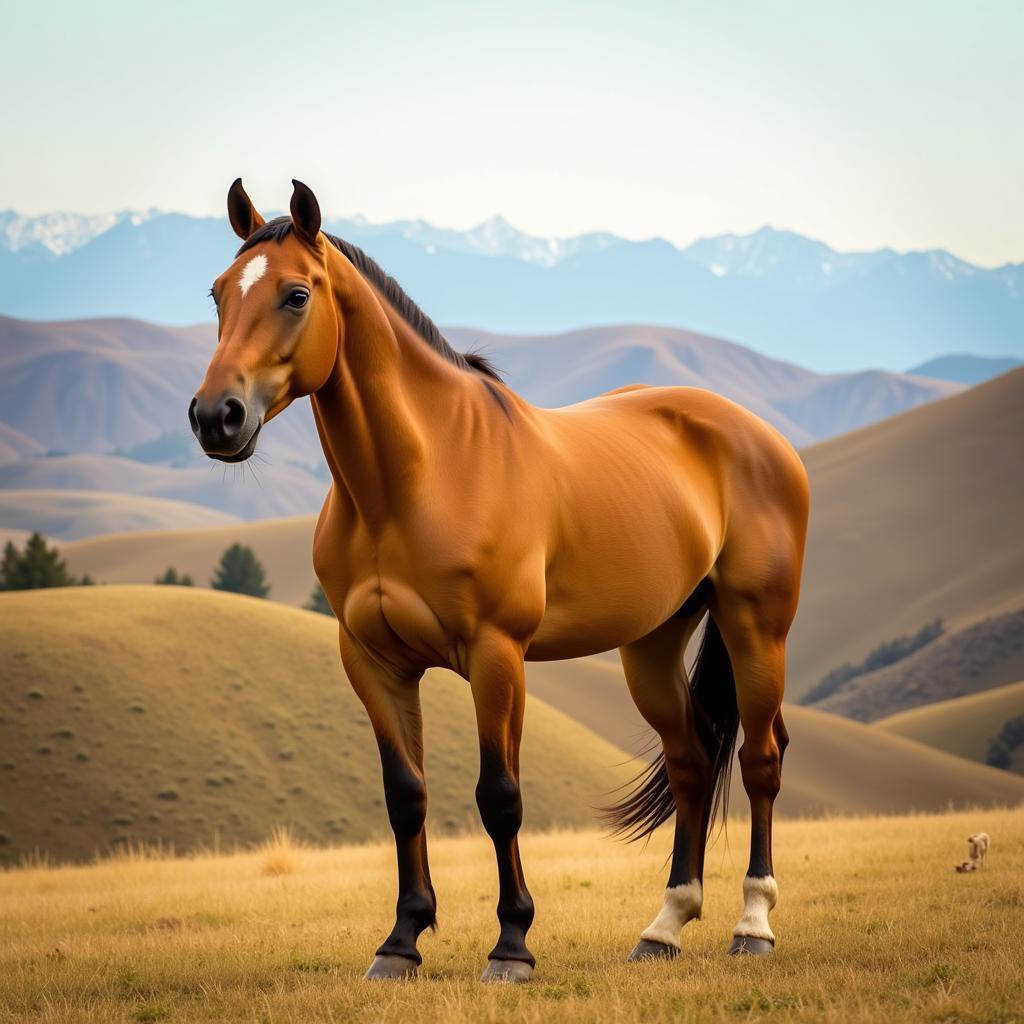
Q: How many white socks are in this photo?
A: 2